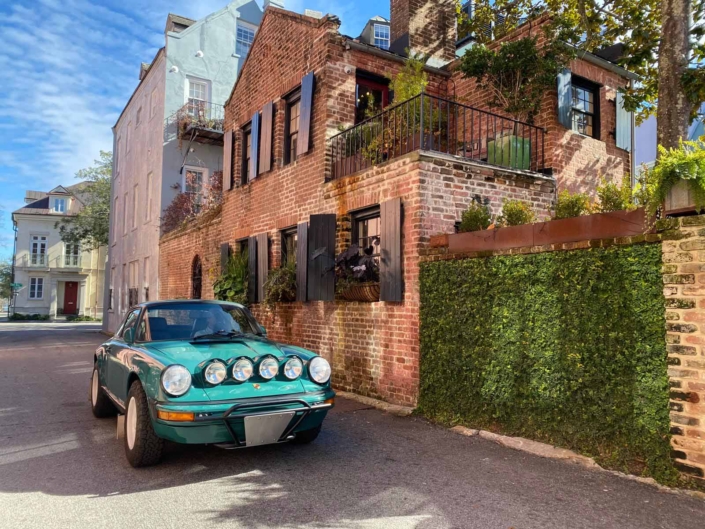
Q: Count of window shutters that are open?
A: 12